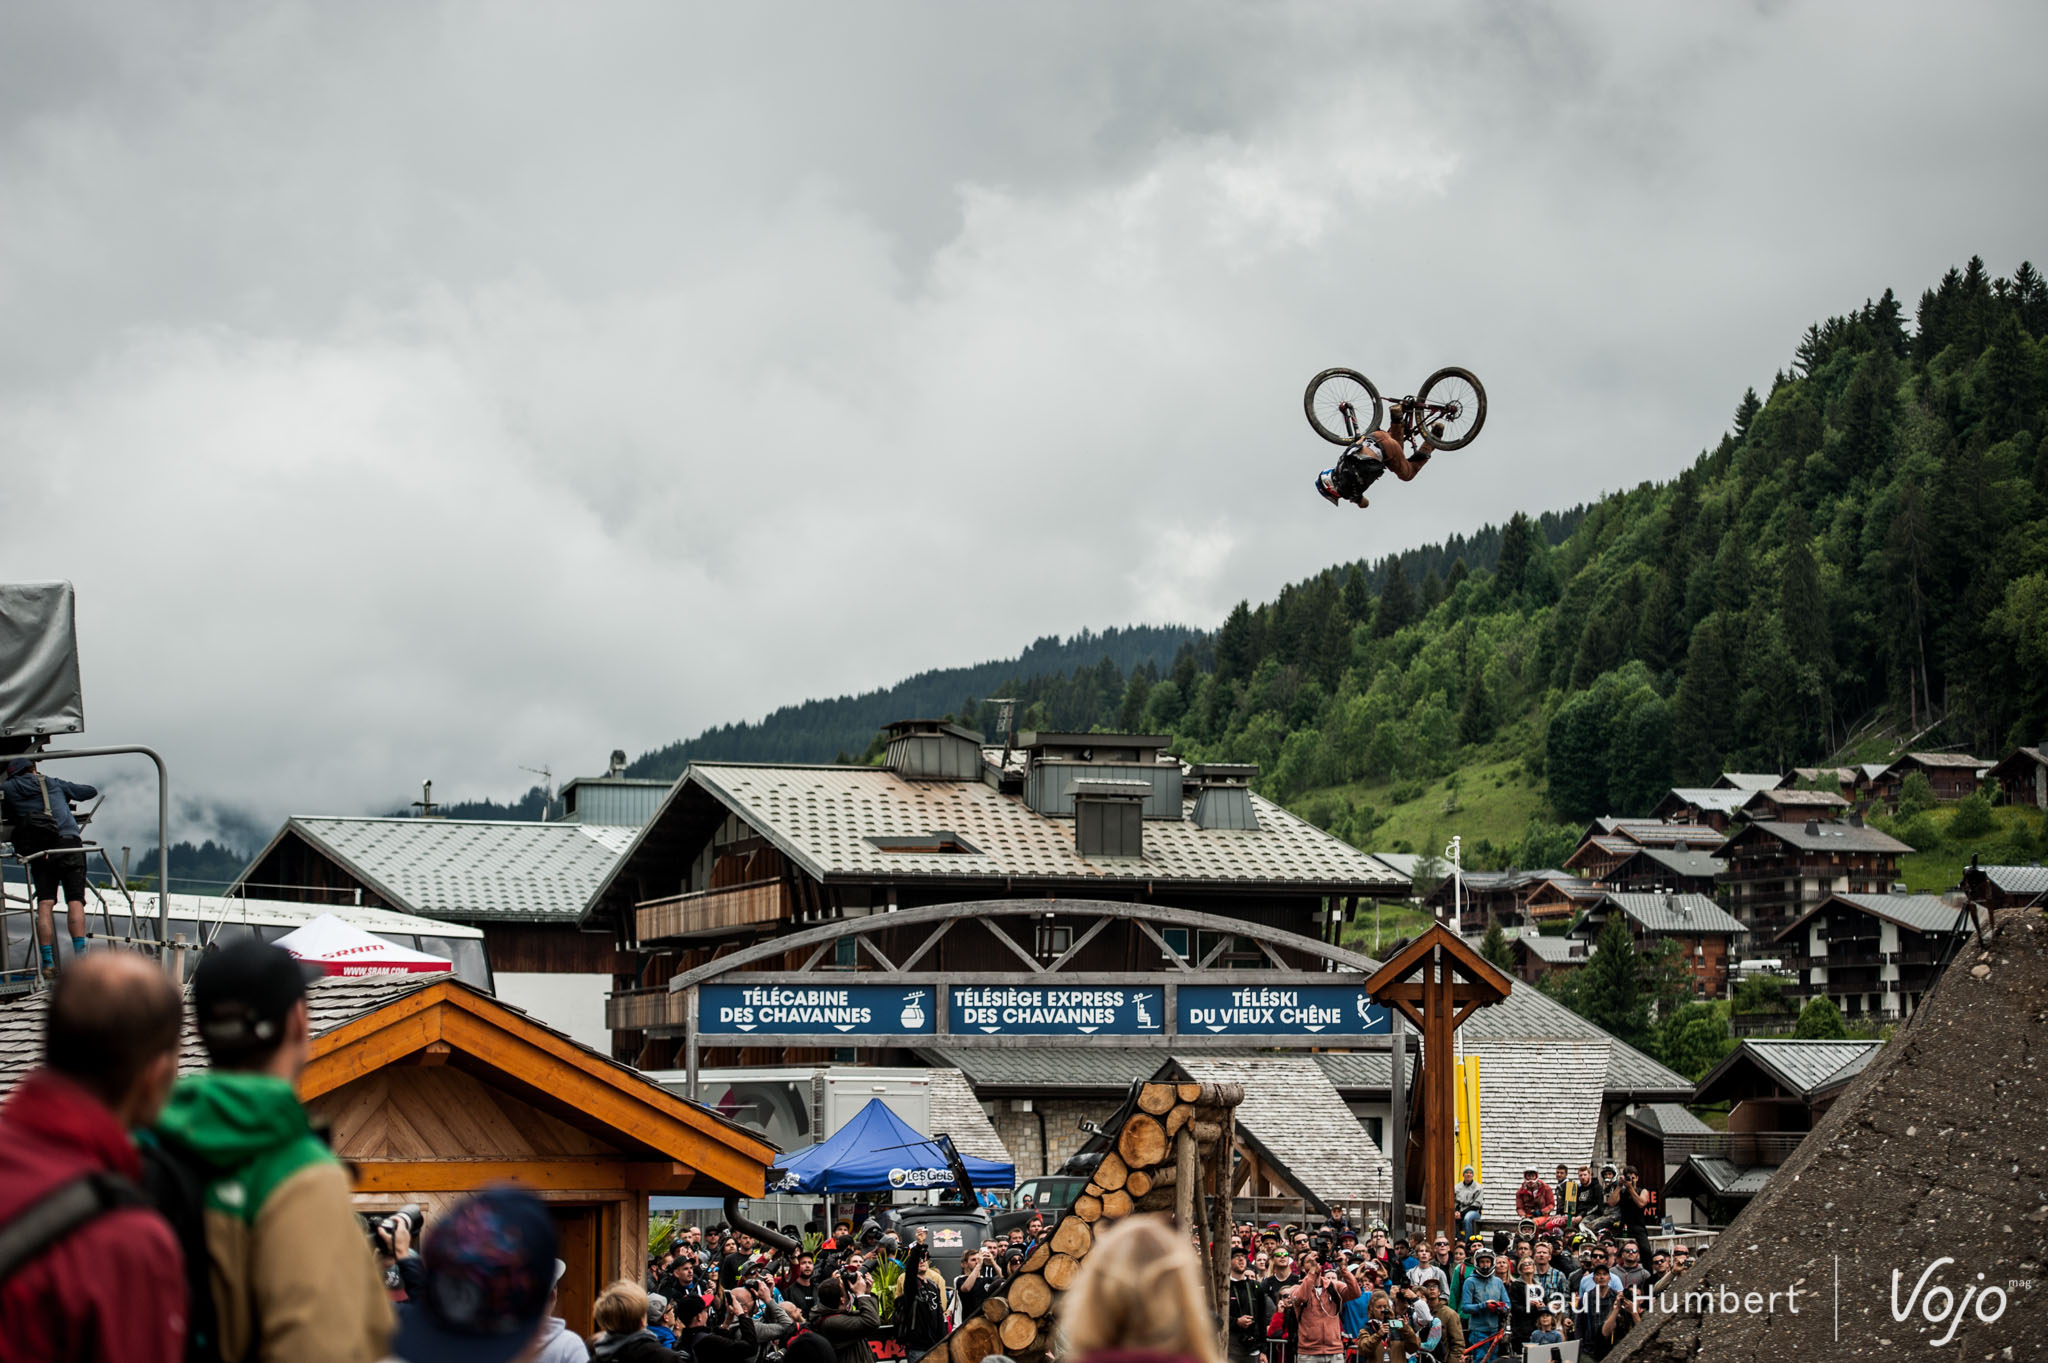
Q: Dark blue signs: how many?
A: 3